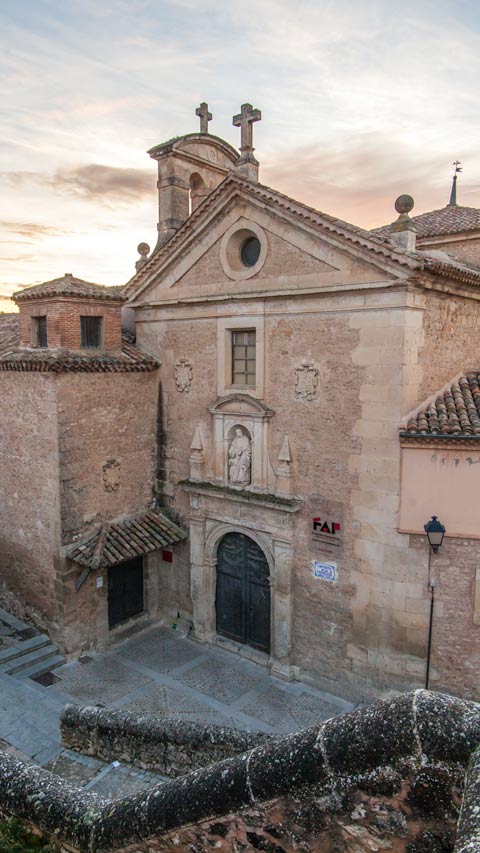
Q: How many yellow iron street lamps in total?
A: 0